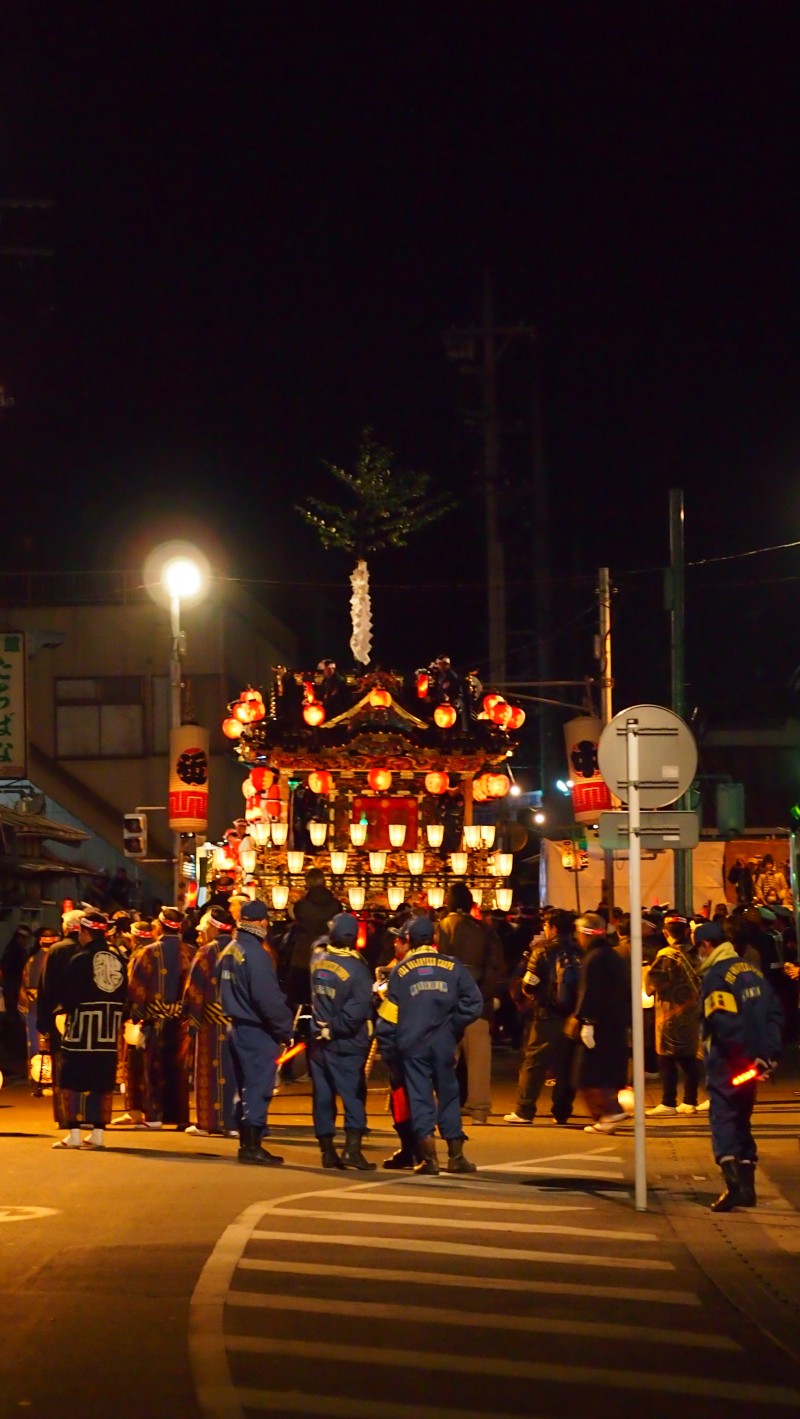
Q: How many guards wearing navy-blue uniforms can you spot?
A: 5